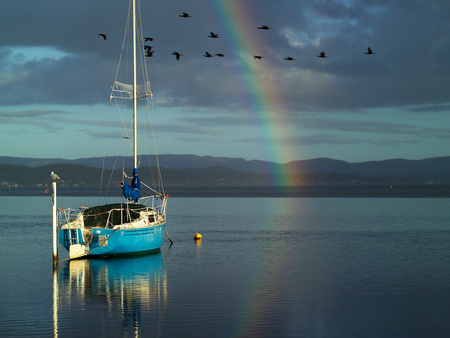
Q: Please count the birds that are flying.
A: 14